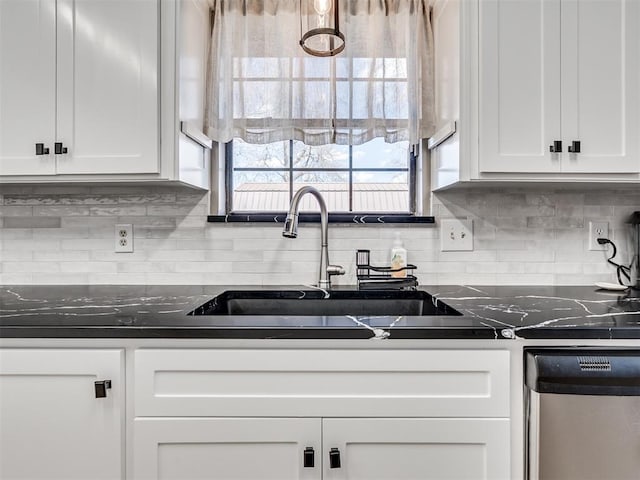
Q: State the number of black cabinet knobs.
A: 7